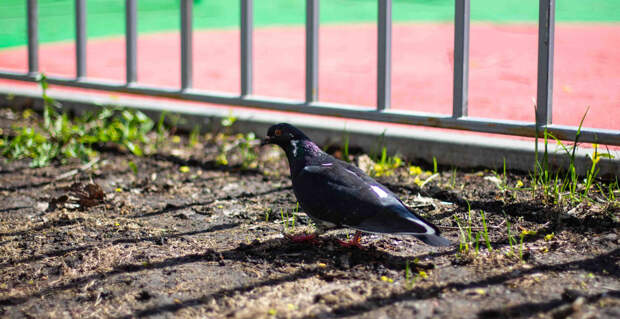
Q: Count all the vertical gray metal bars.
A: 9